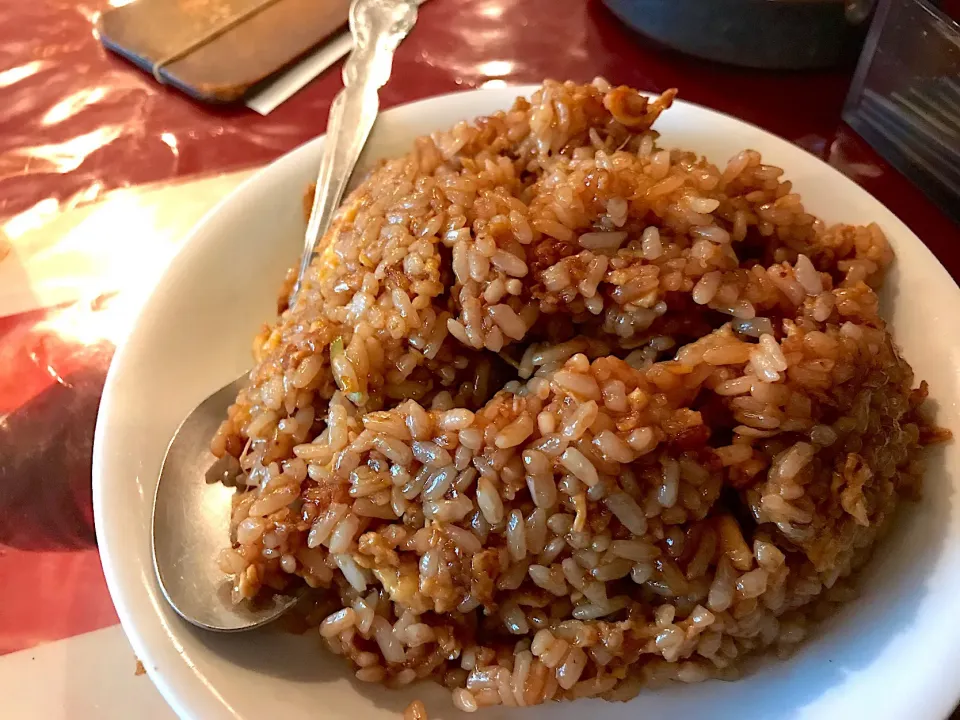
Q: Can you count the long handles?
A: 1